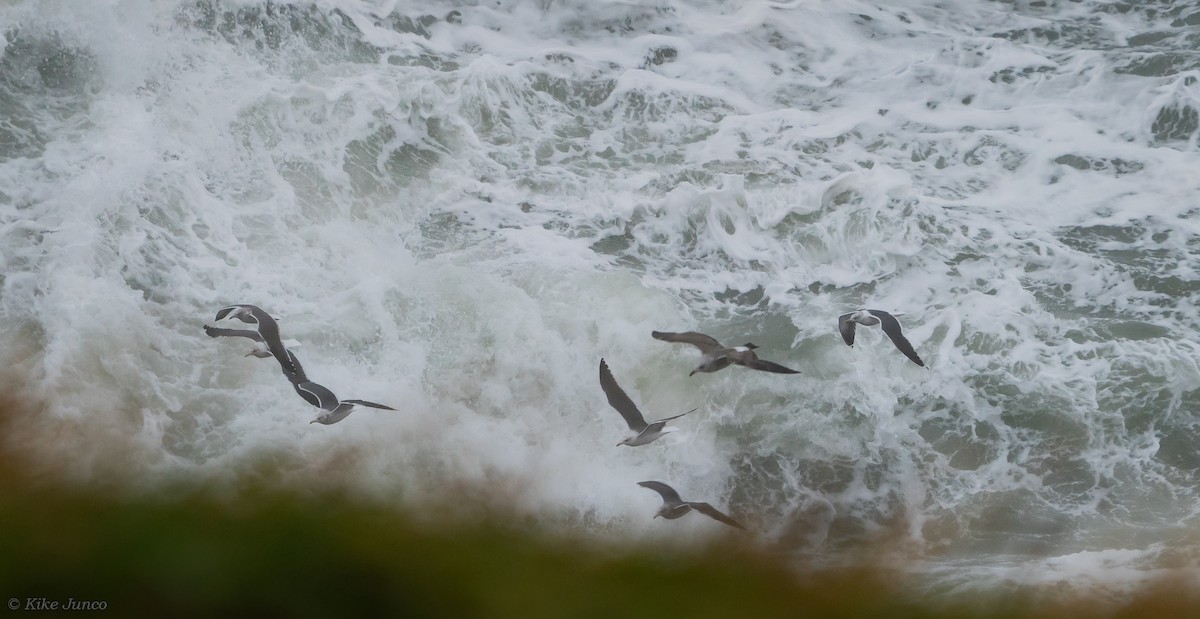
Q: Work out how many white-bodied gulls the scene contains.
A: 5